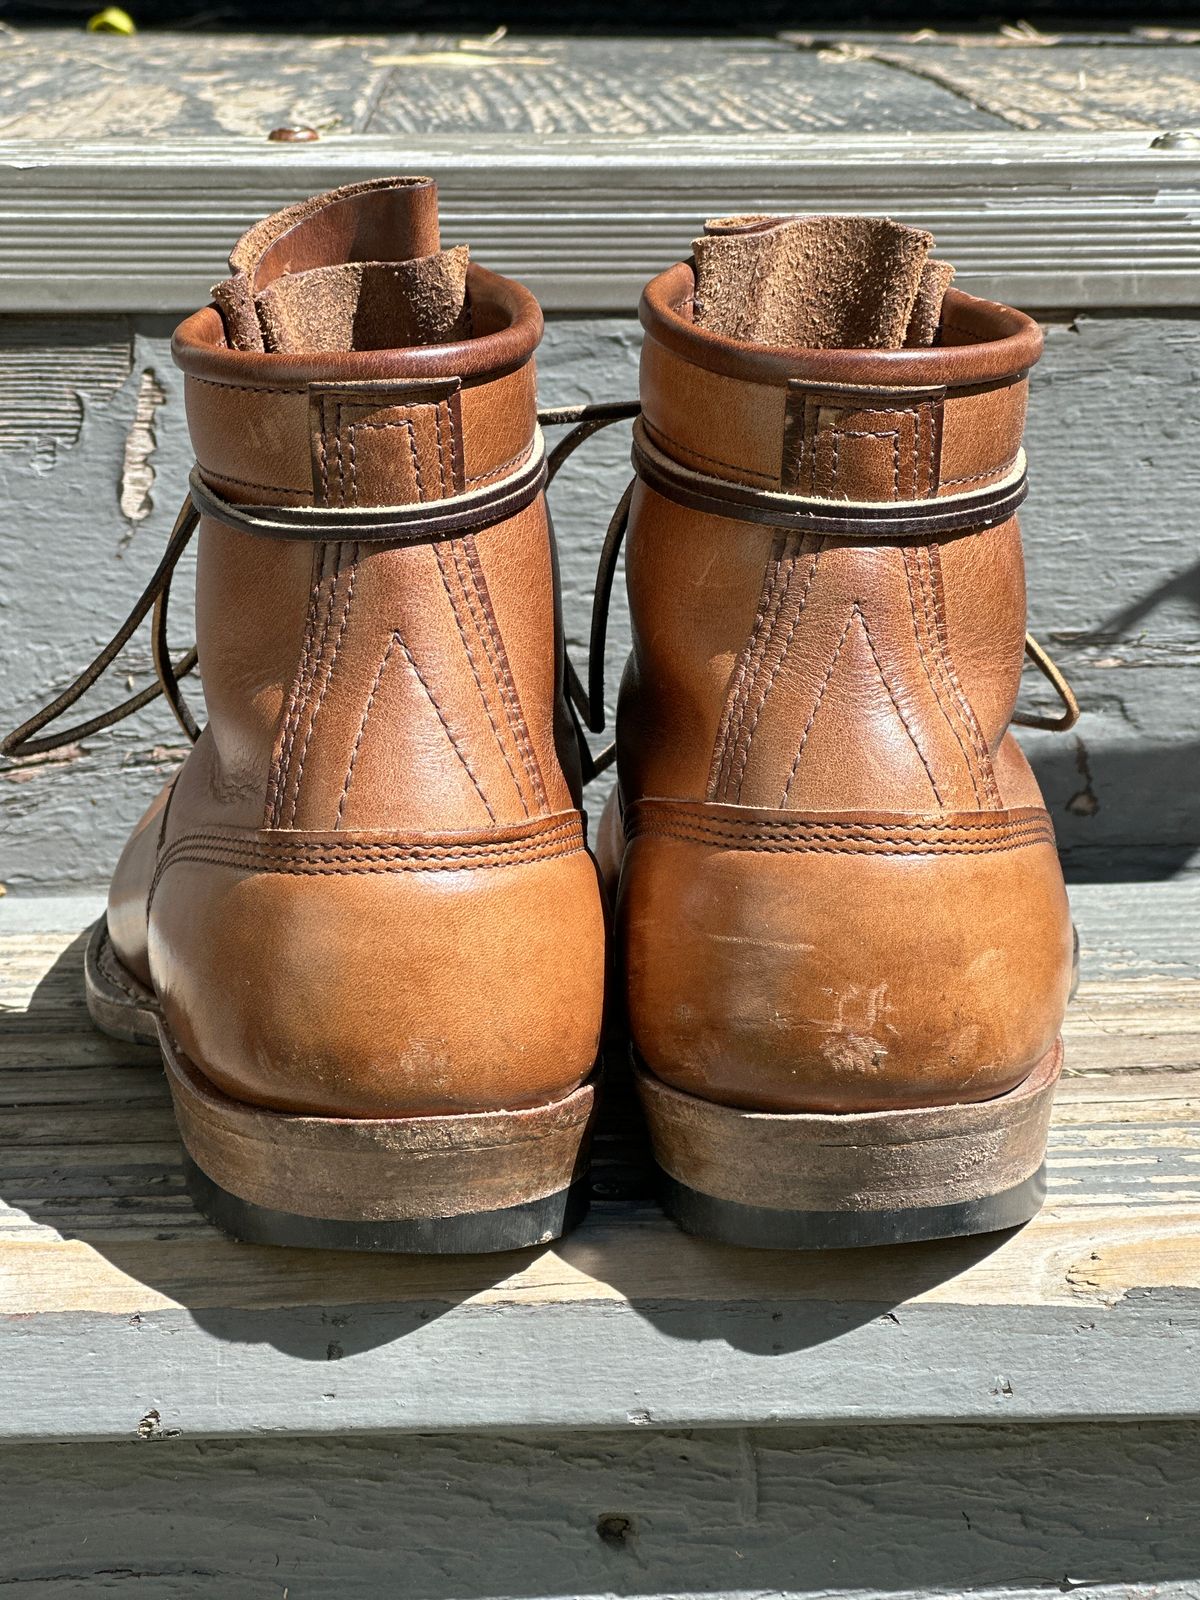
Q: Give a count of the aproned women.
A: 0